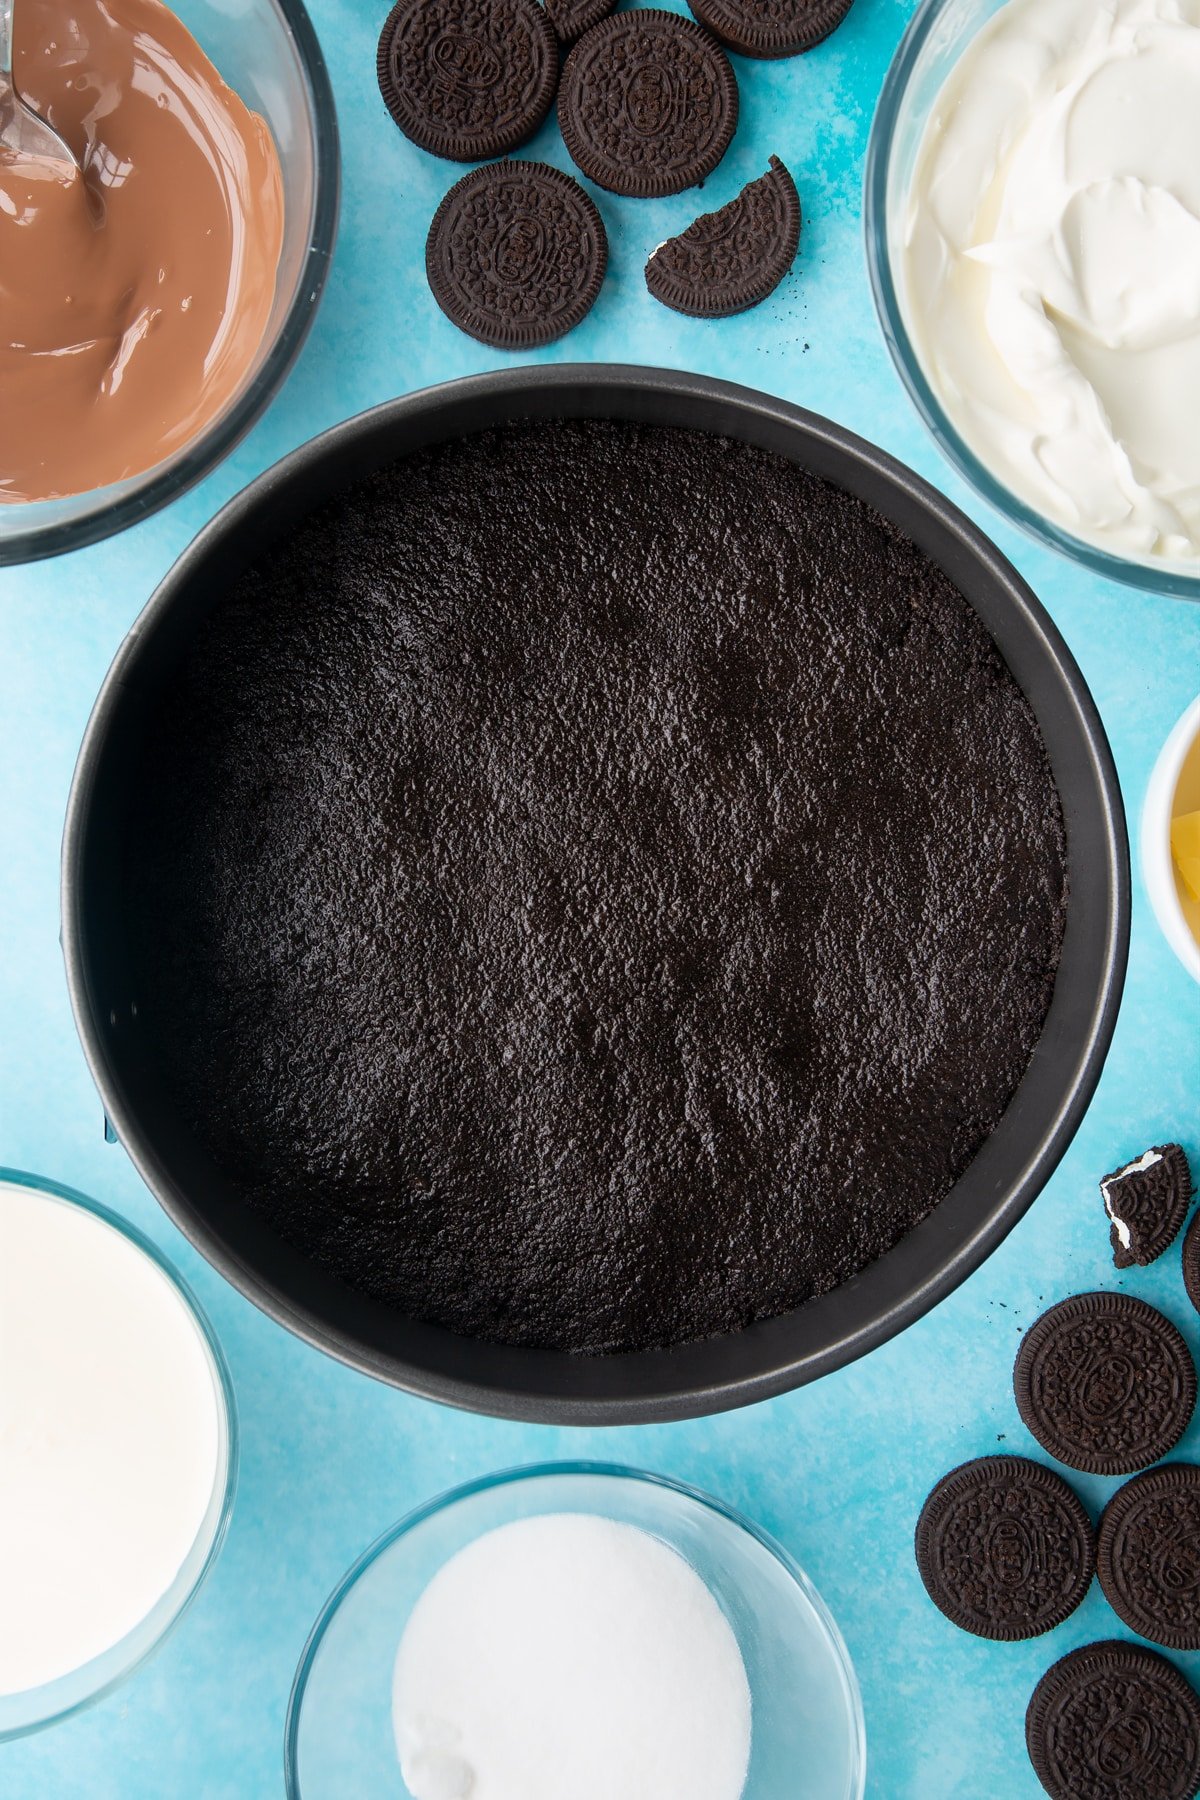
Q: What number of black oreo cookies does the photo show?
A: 12